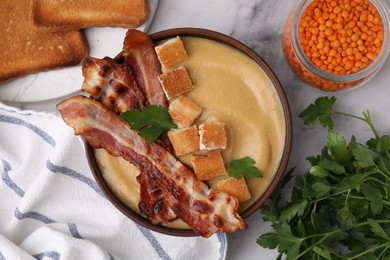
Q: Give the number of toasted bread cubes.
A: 7